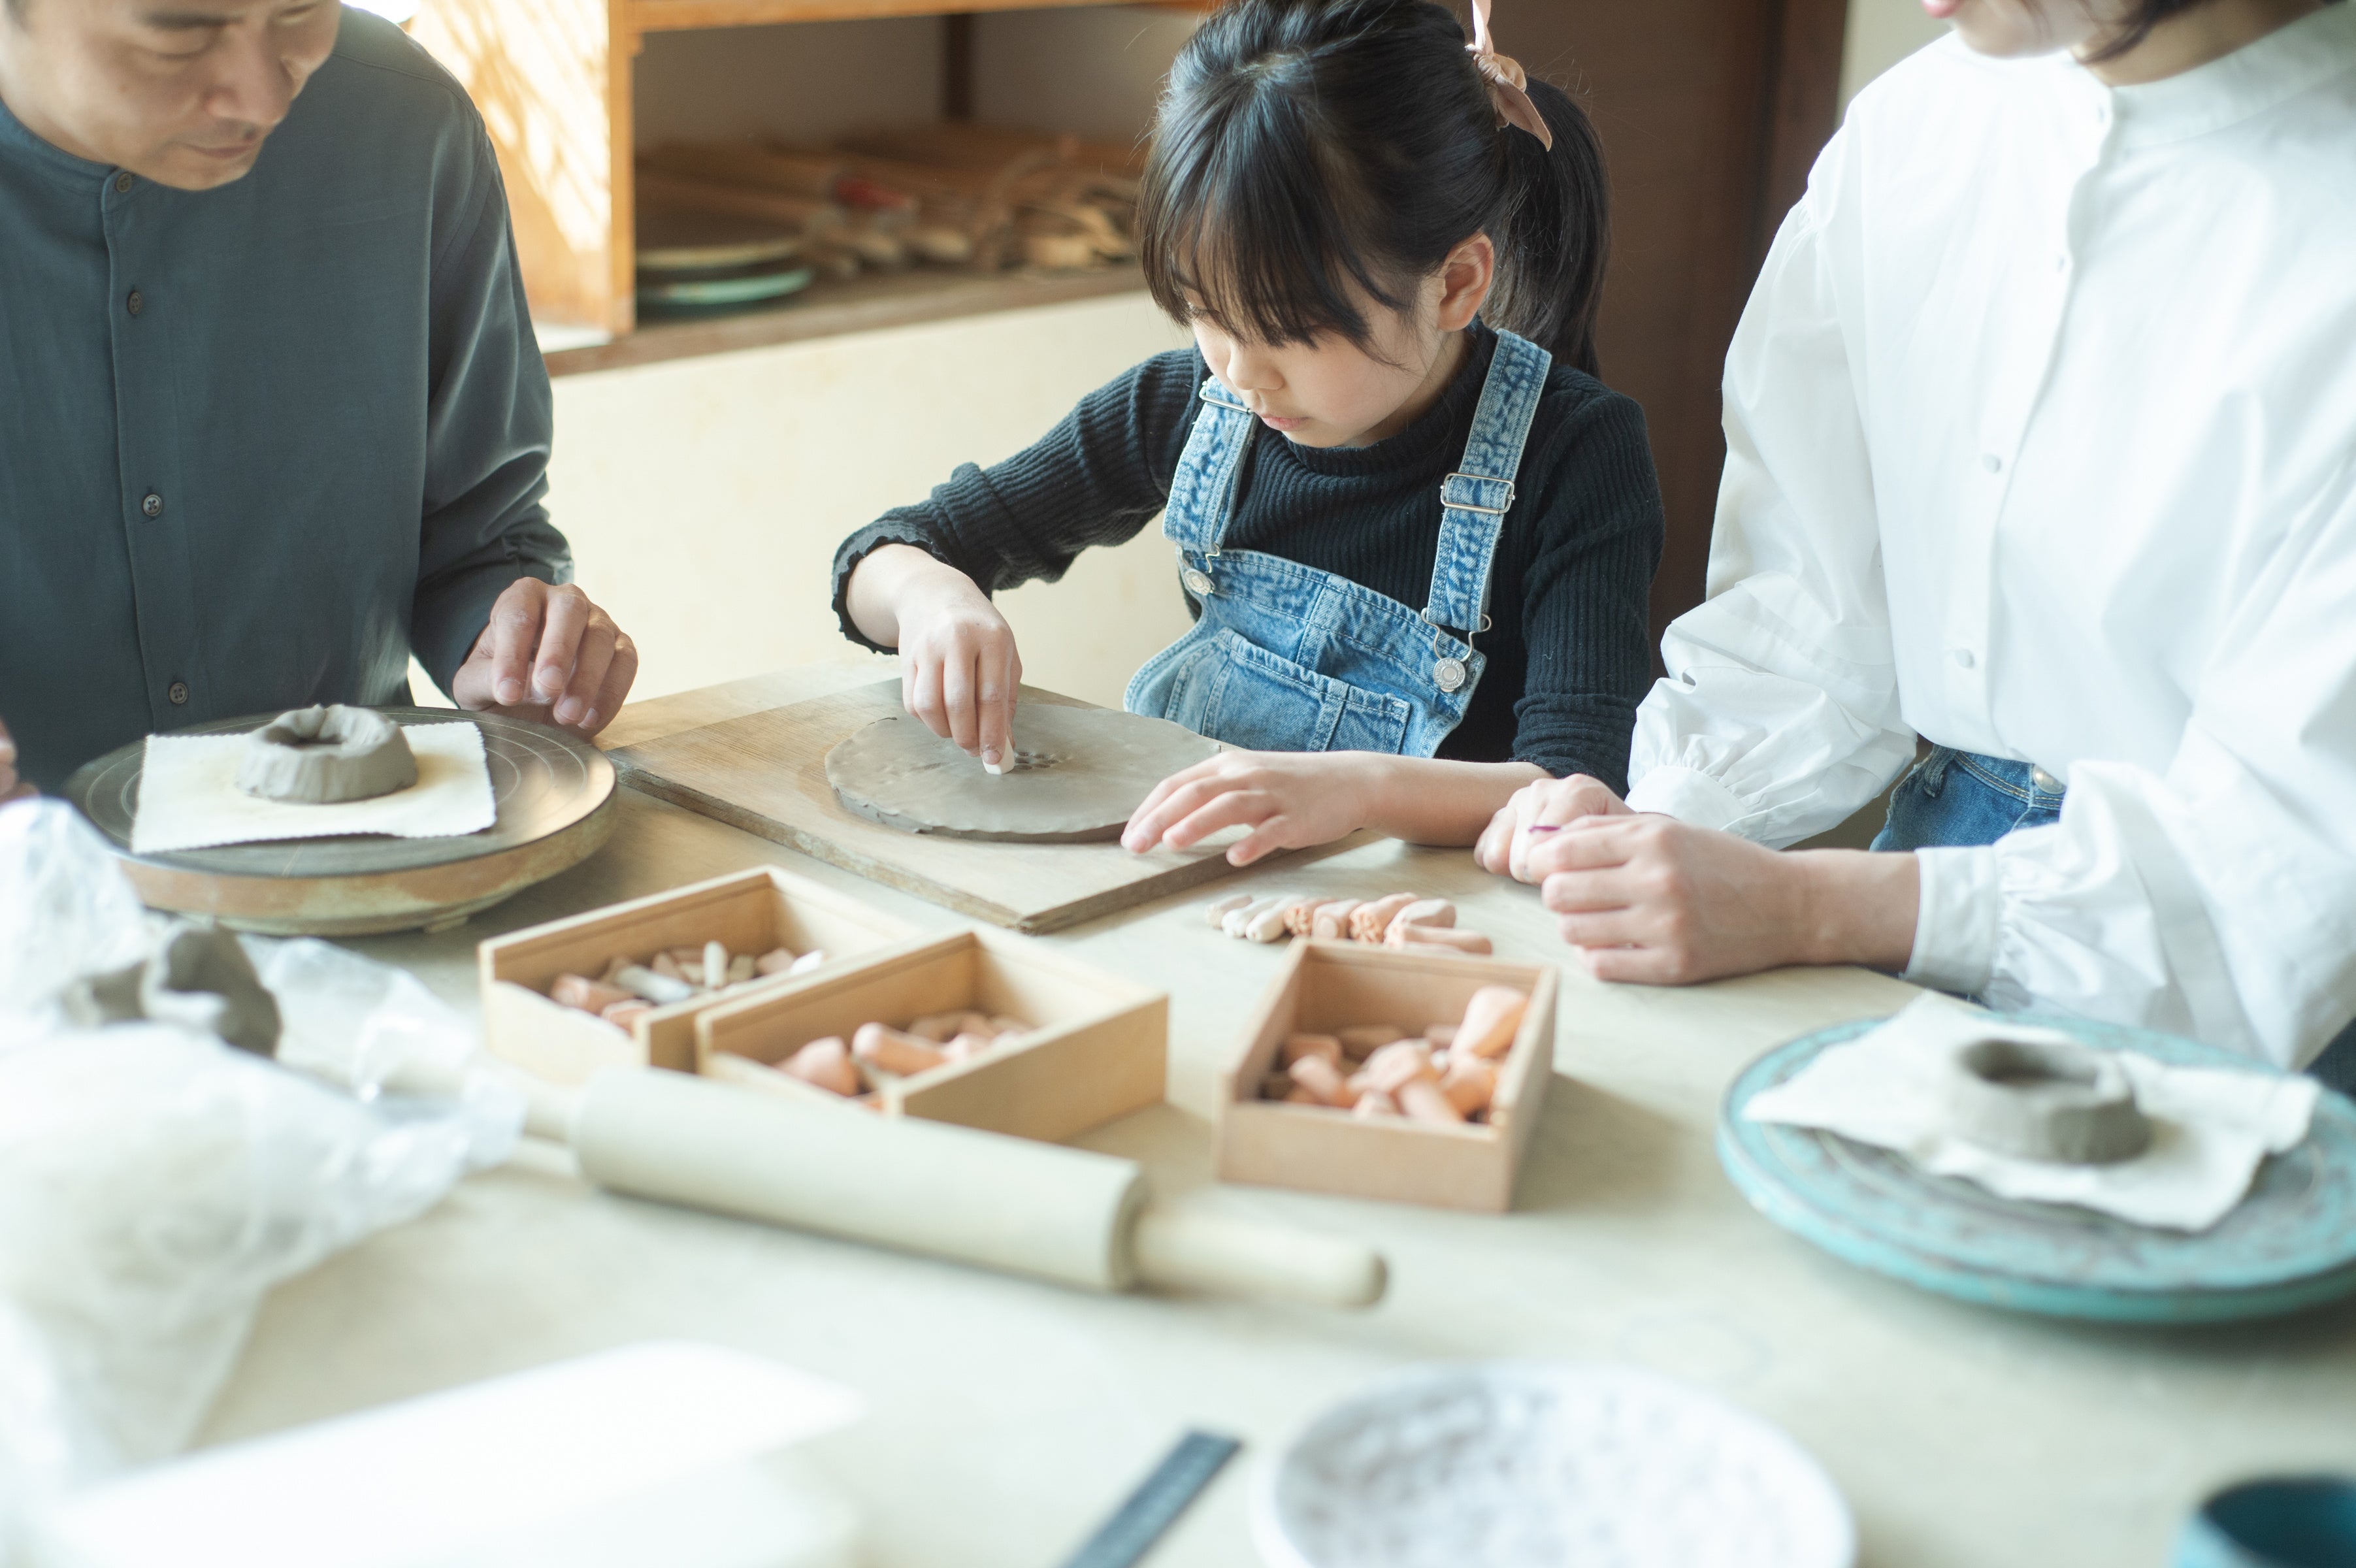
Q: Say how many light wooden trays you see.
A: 3